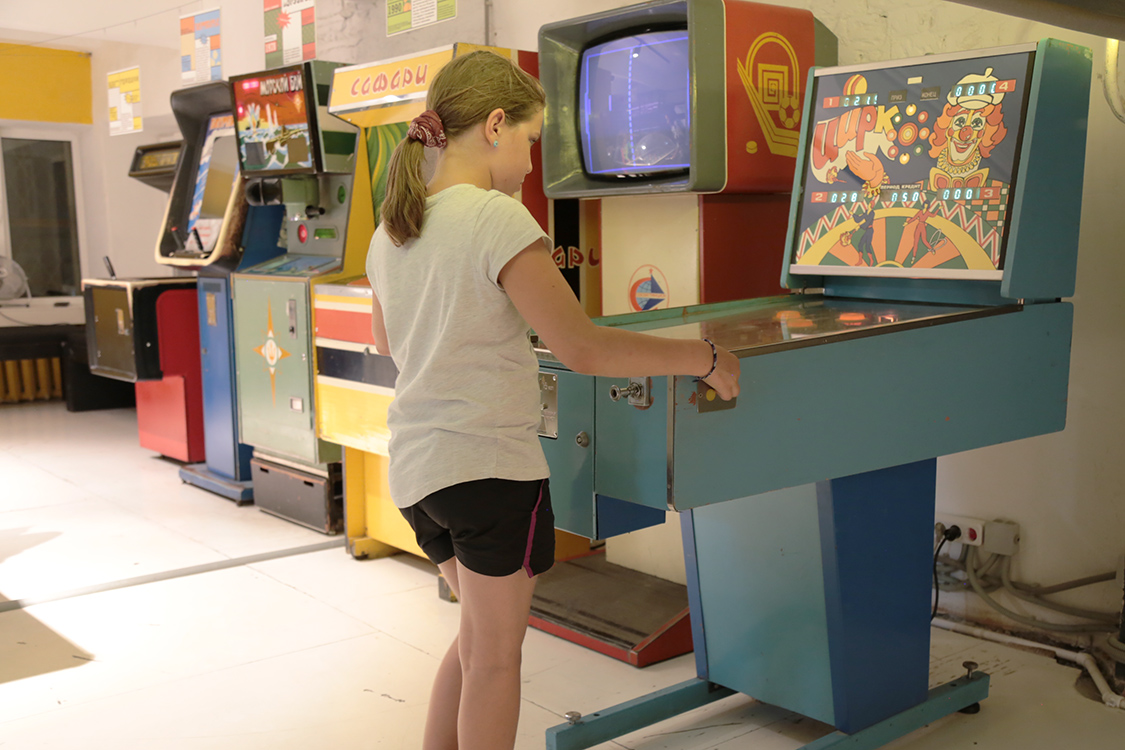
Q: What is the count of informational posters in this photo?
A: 4